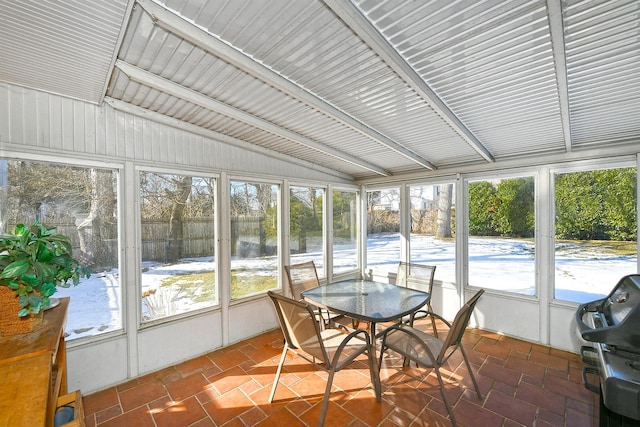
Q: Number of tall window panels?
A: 9